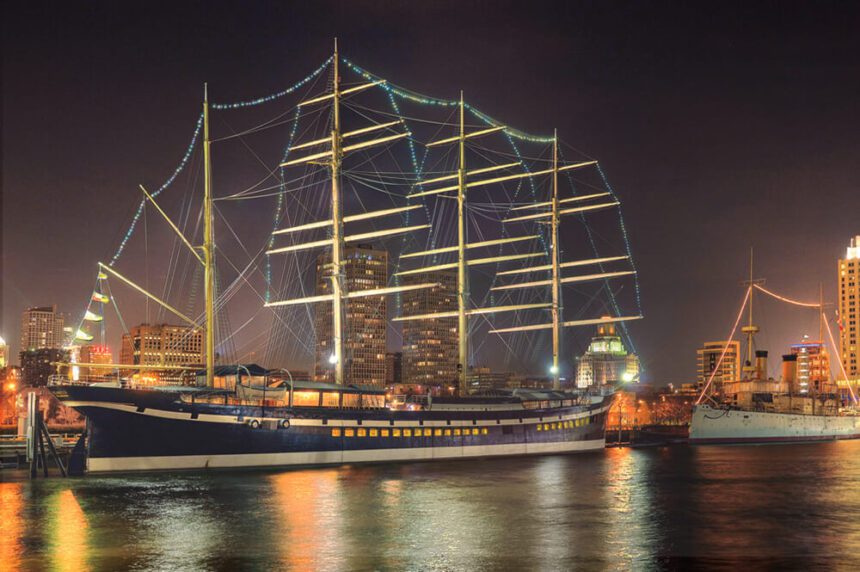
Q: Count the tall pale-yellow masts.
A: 4